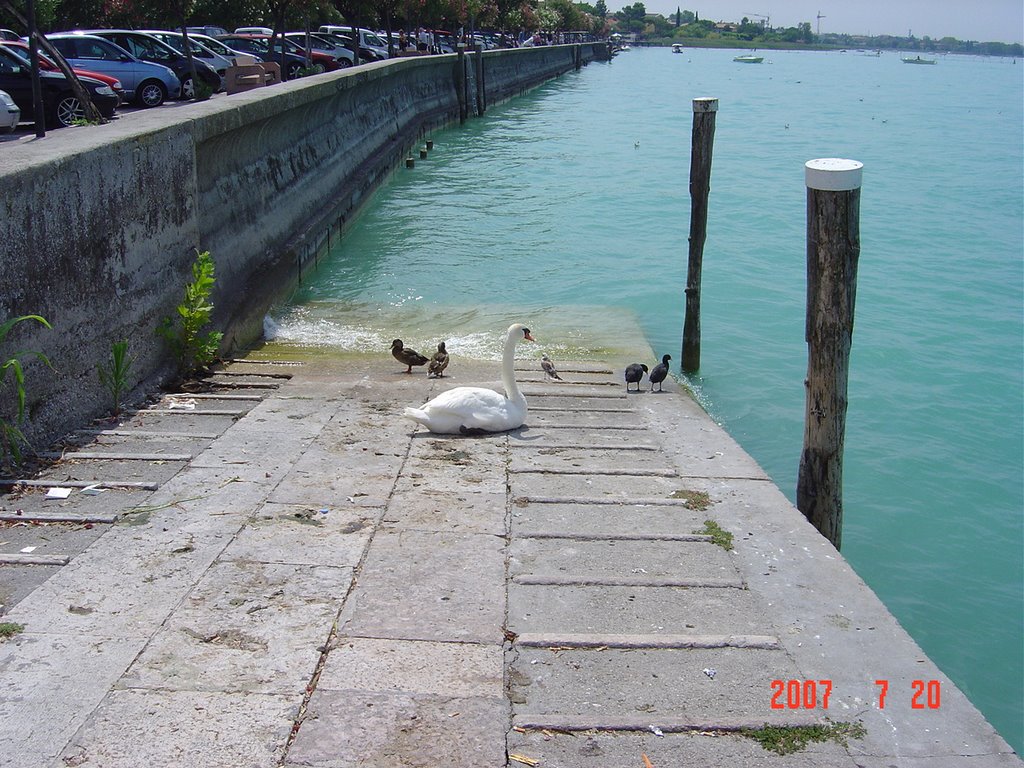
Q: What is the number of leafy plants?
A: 3